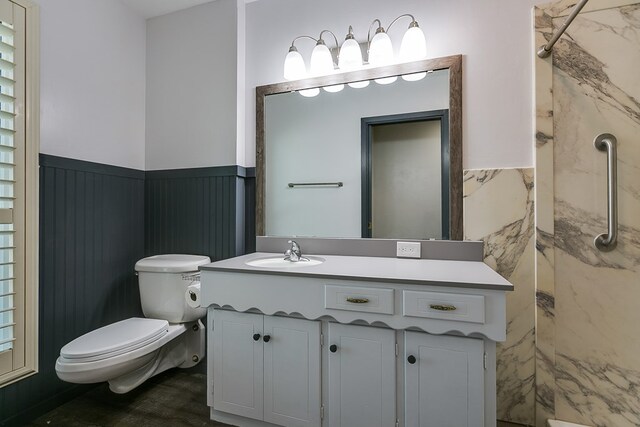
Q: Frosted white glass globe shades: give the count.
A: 5